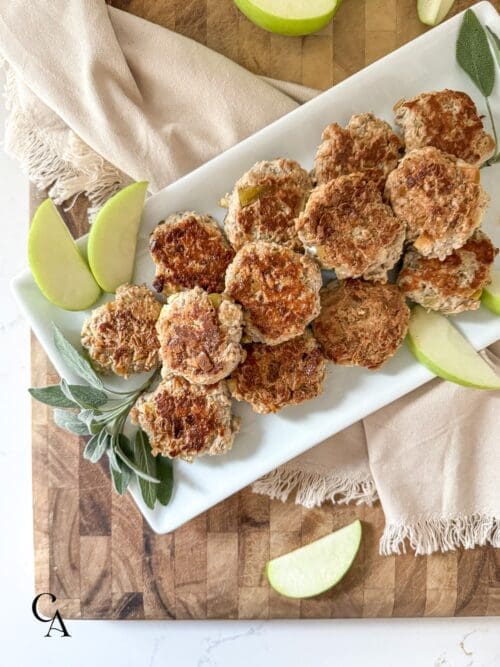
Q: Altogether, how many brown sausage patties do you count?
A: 13